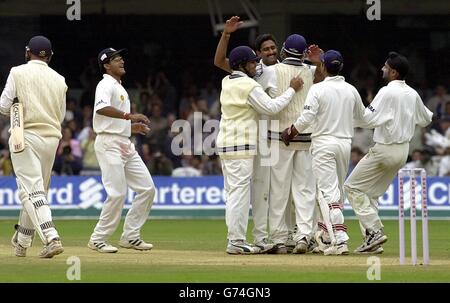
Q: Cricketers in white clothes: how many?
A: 7